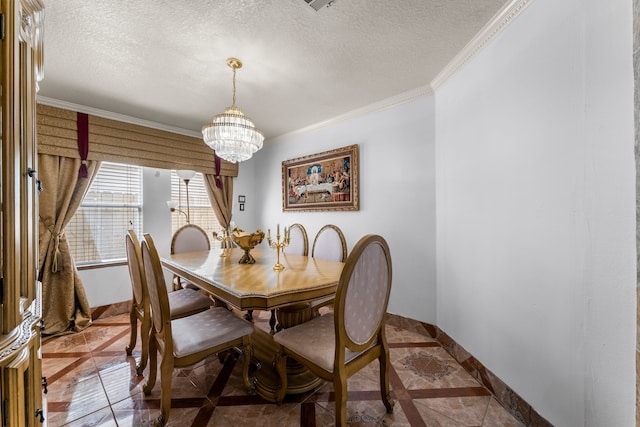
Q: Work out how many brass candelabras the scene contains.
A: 2